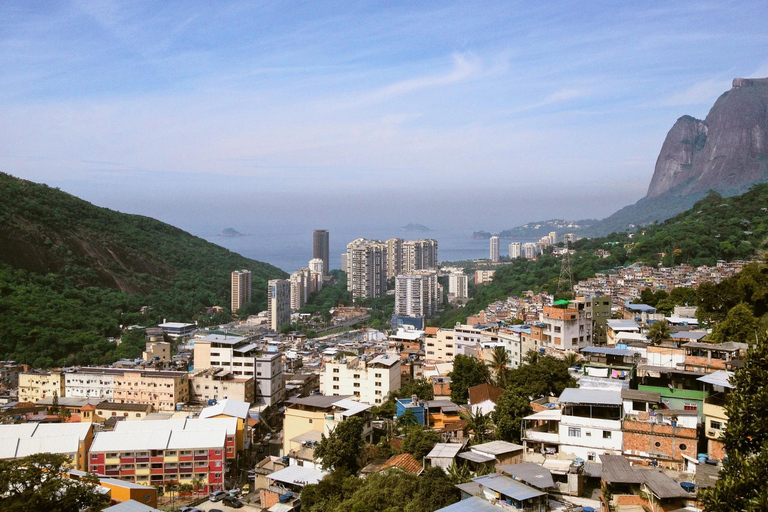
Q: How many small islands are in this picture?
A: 2